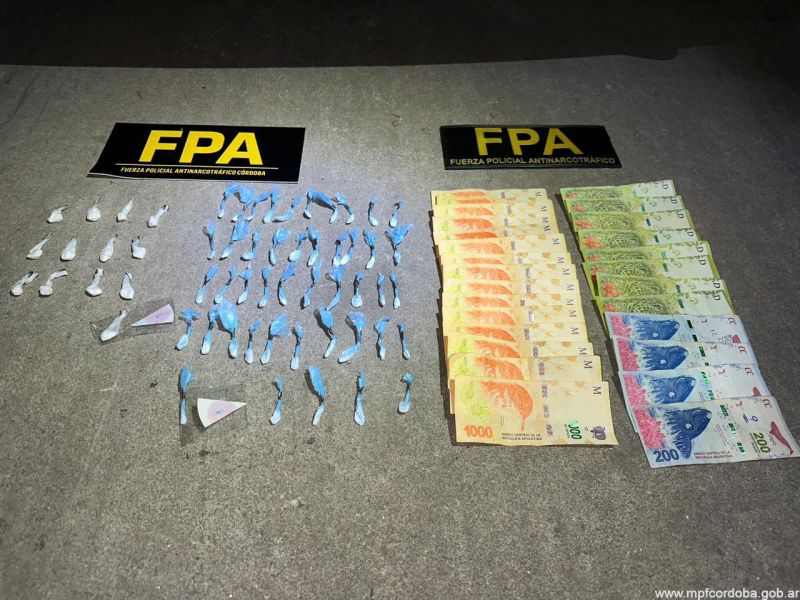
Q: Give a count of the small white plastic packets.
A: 13